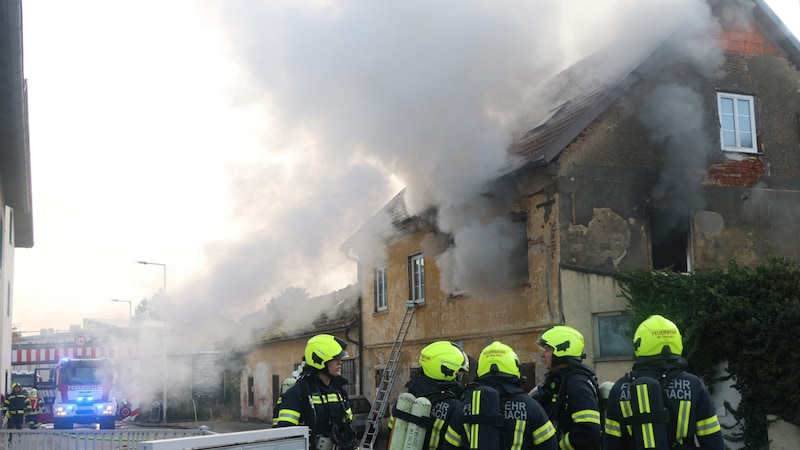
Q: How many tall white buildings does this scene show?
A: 1